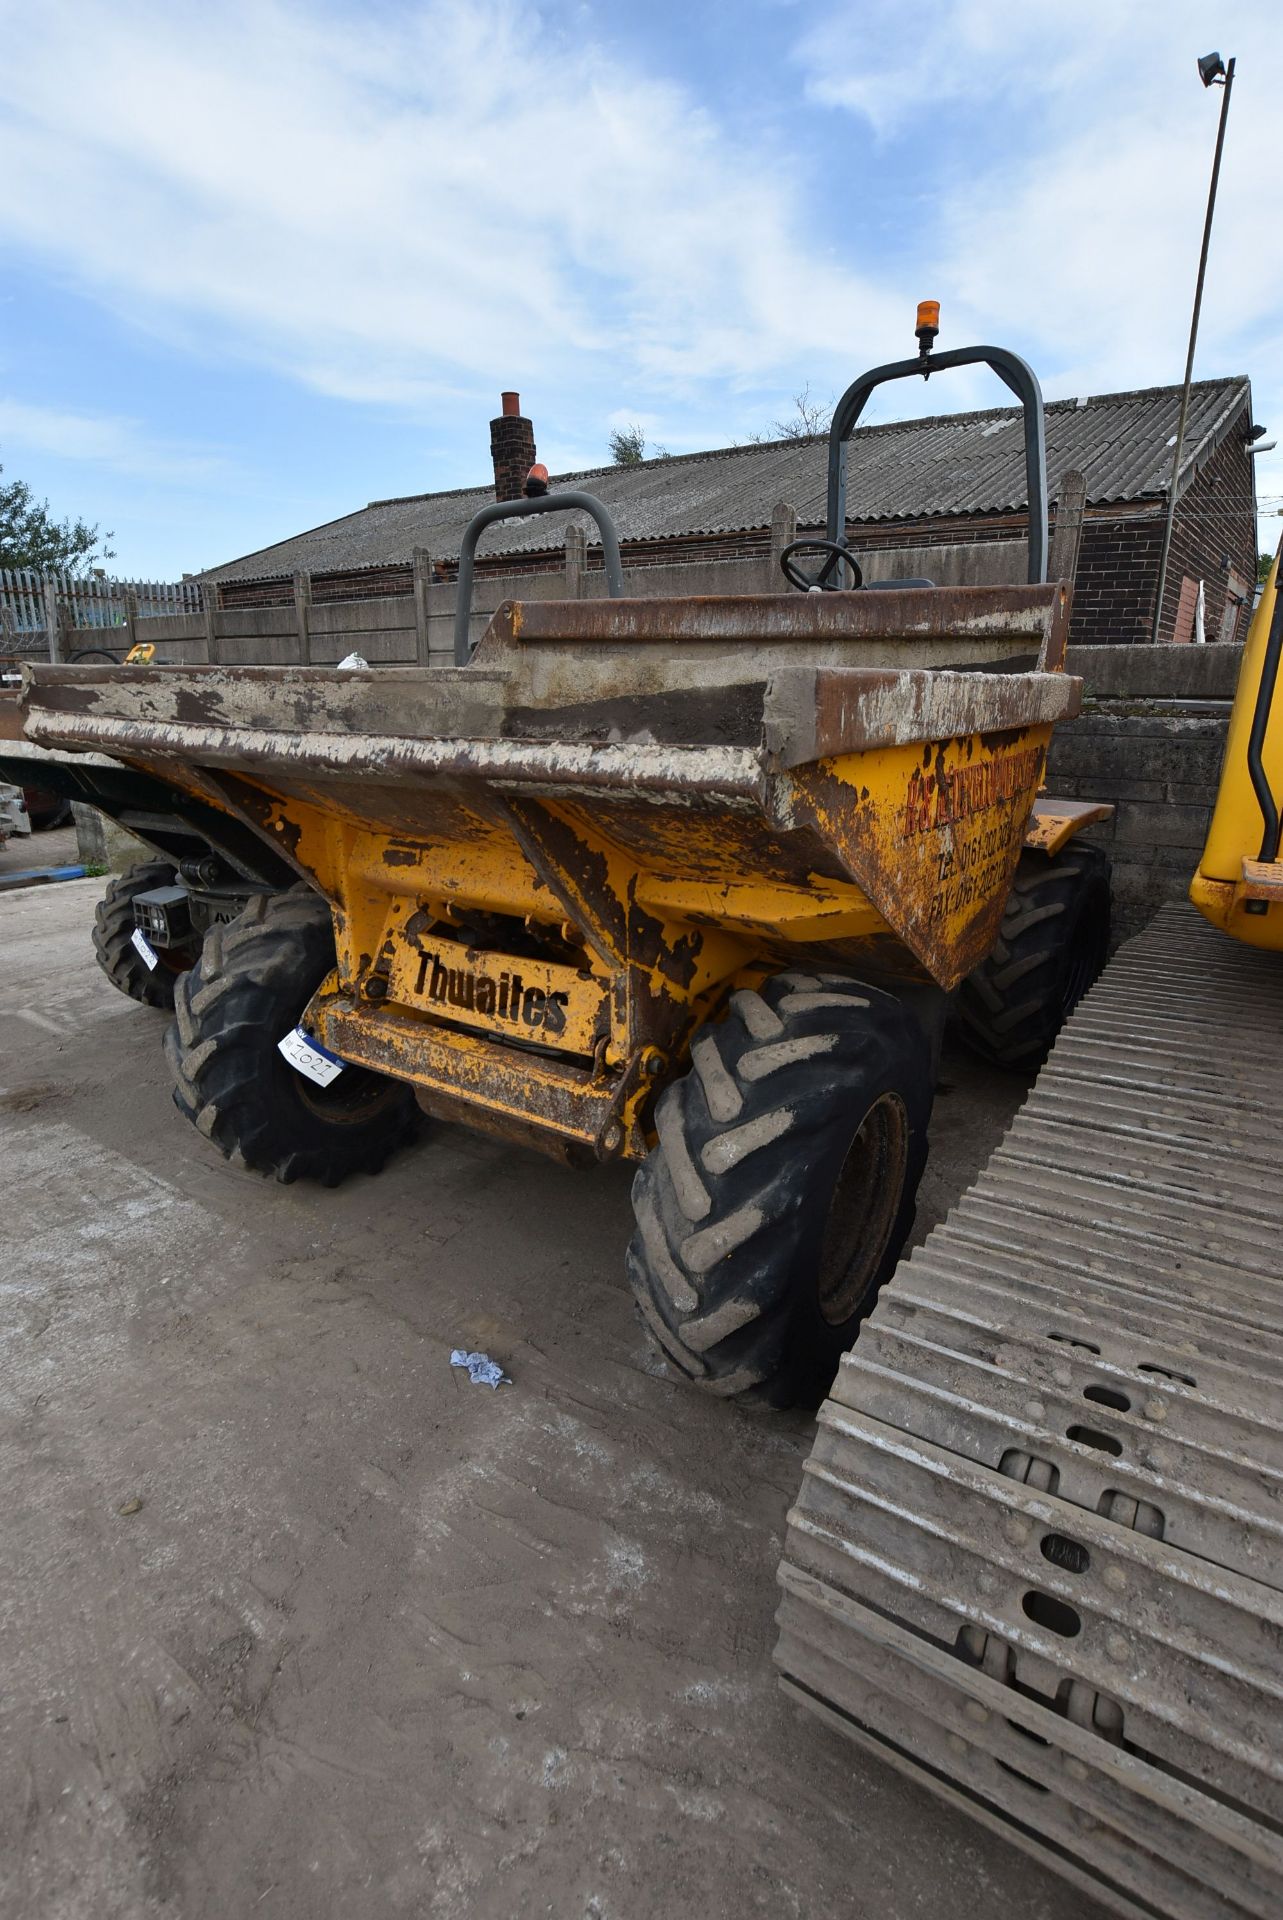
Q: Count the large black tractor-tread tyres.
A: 4